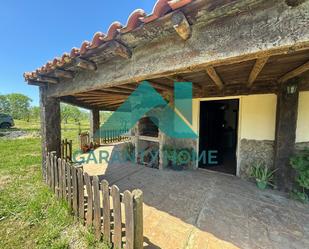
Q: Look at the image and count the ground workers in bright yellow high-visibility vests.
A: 0